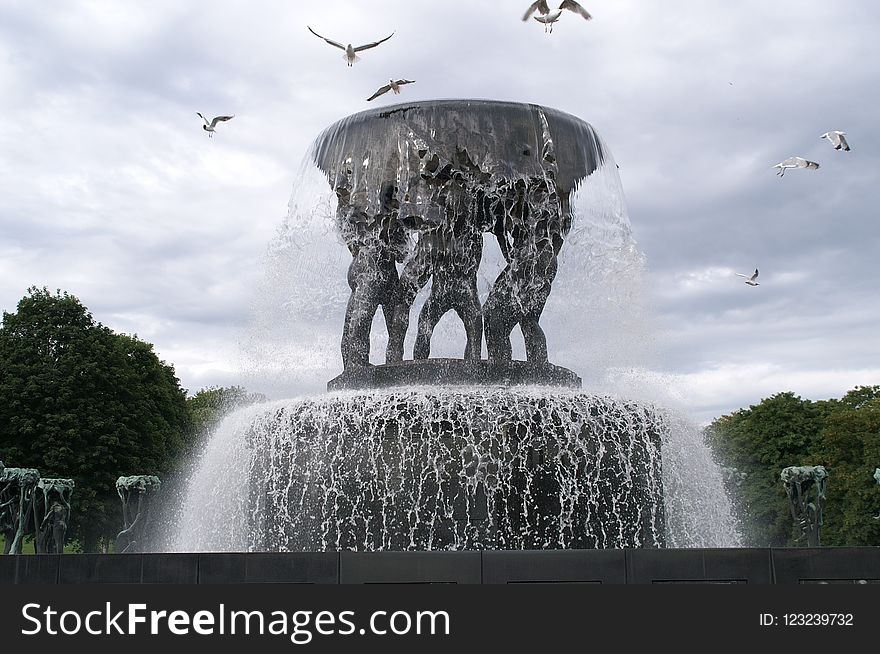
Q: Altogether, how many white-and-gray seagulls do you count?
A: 7